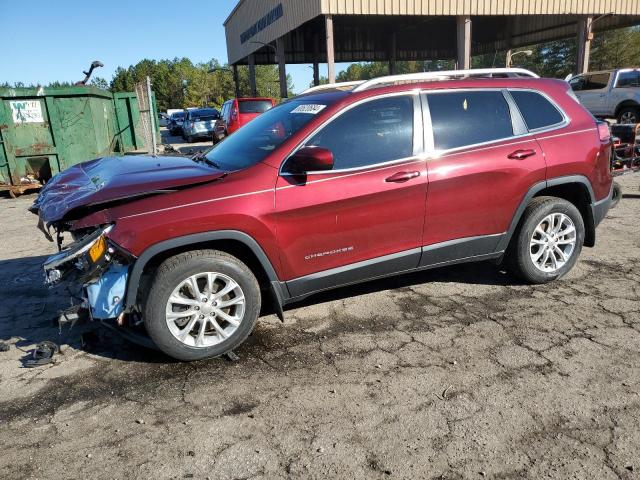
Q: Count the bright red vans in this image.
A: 1